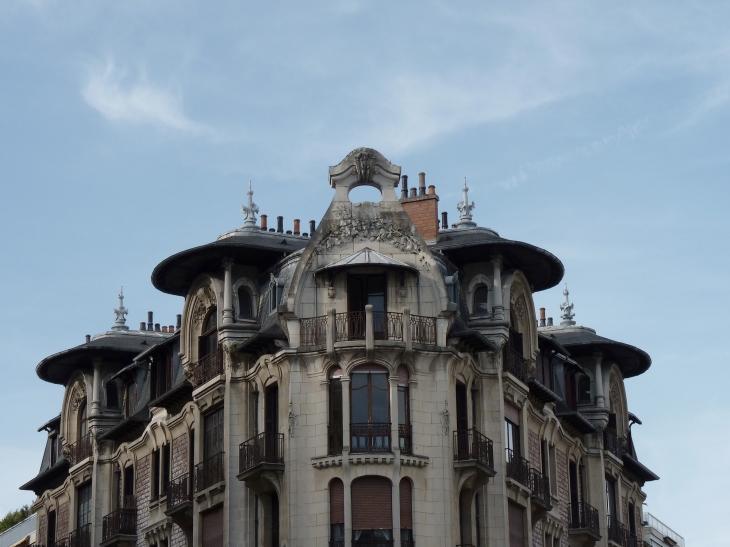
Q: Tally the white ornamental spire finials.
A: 4